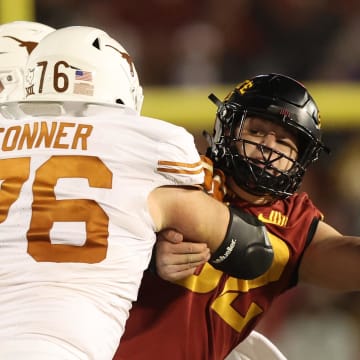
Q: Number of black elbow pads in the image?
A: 1